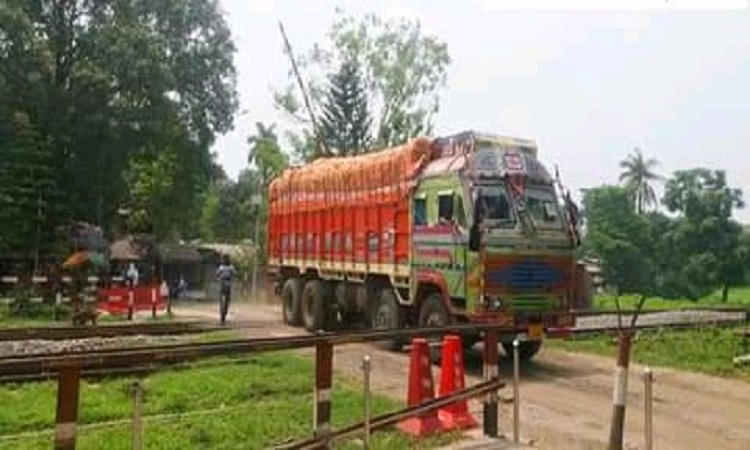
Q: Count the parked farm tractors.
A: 0